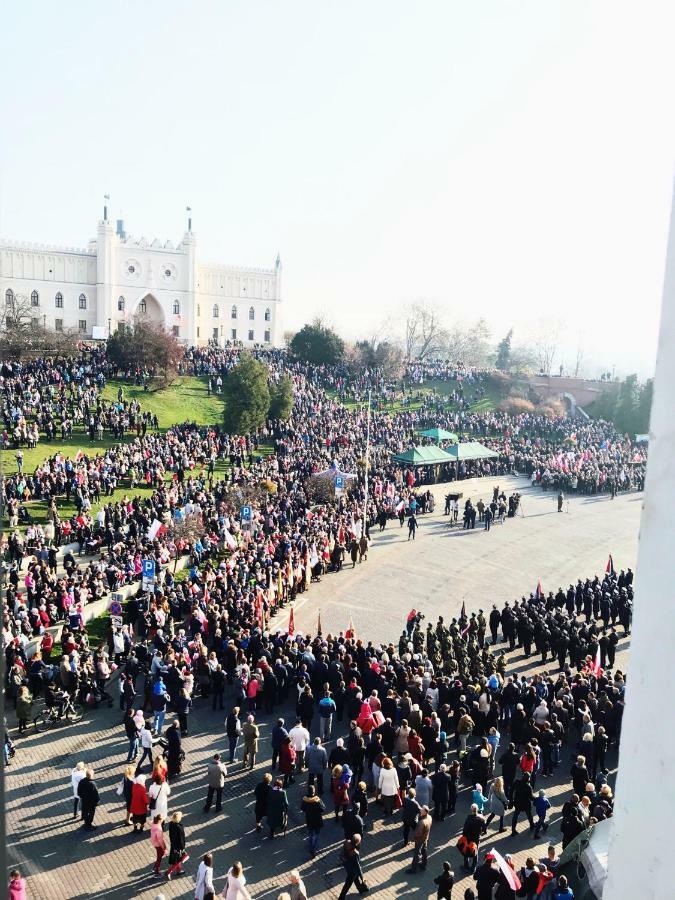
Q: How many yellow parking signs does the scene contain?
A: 0